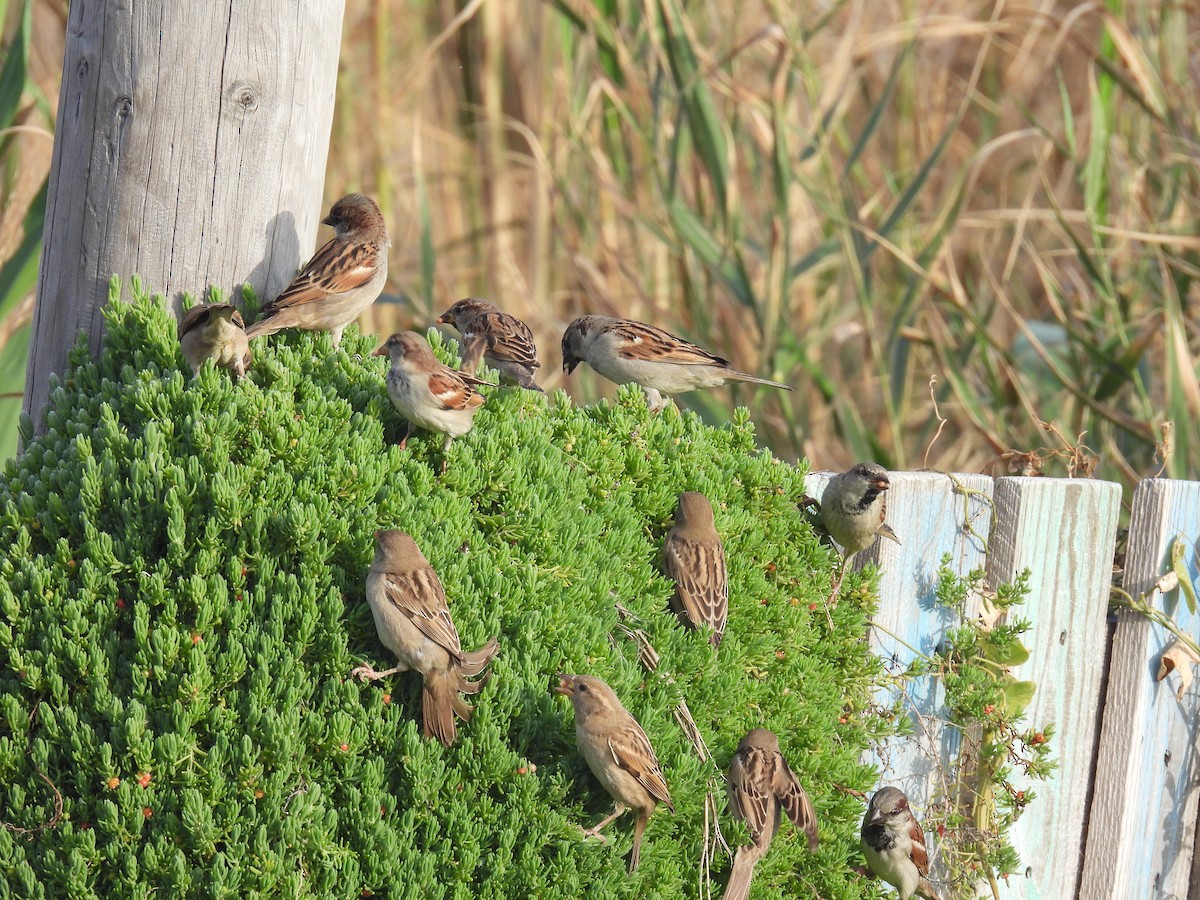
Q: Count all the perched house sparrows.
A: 11